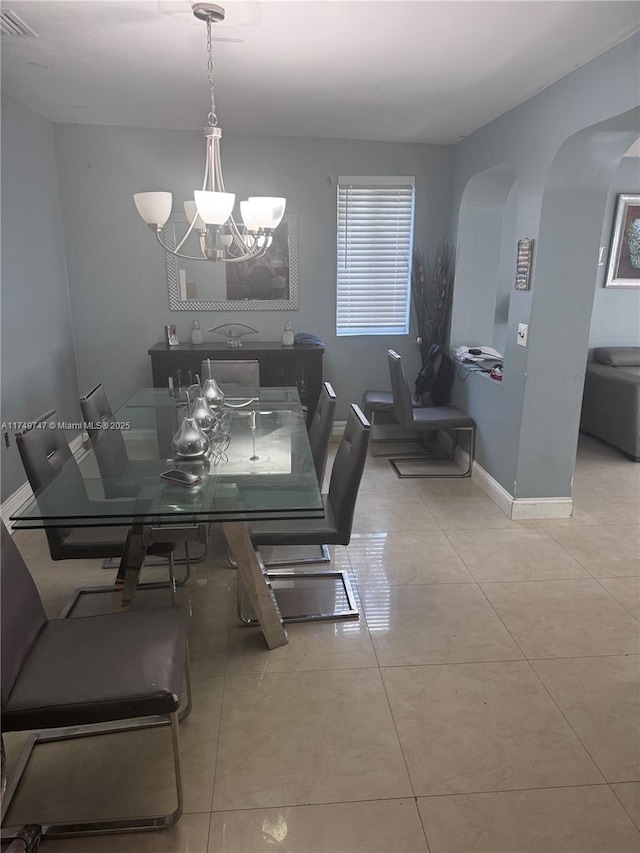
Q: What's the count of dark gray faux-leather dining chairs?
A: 8